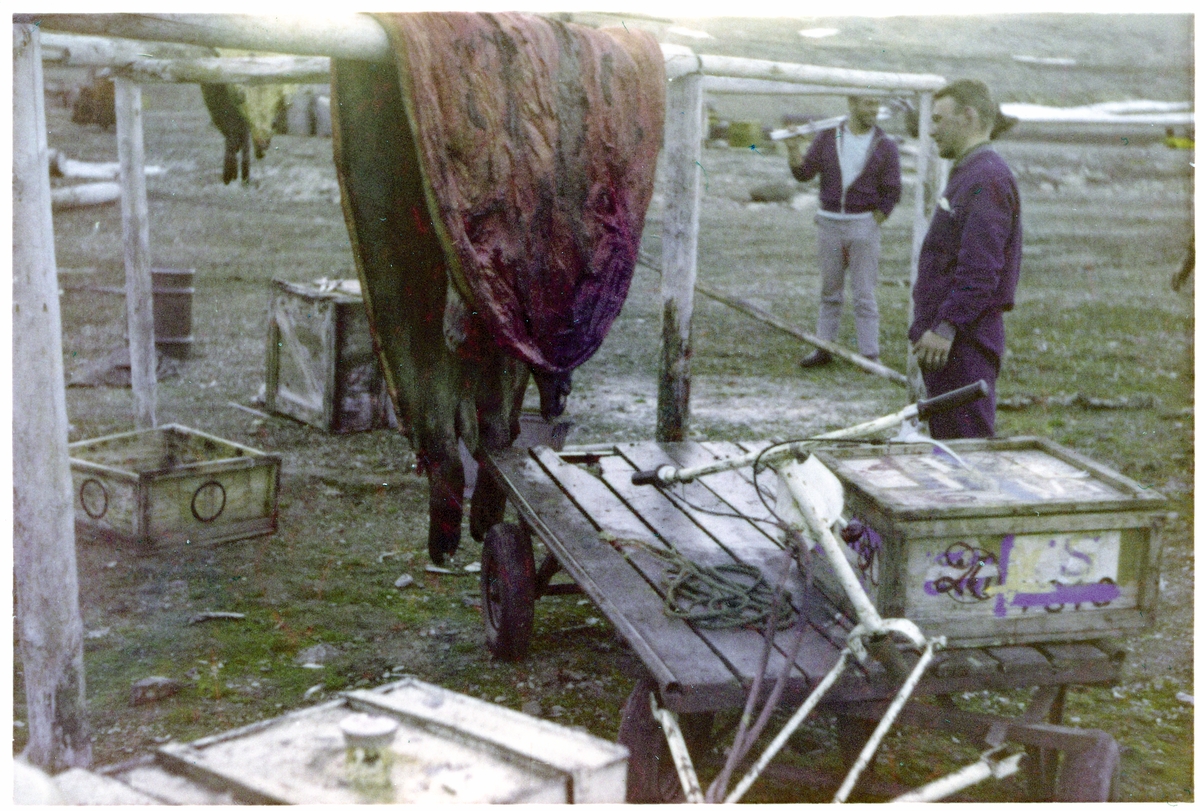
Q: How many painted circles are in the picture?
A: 2